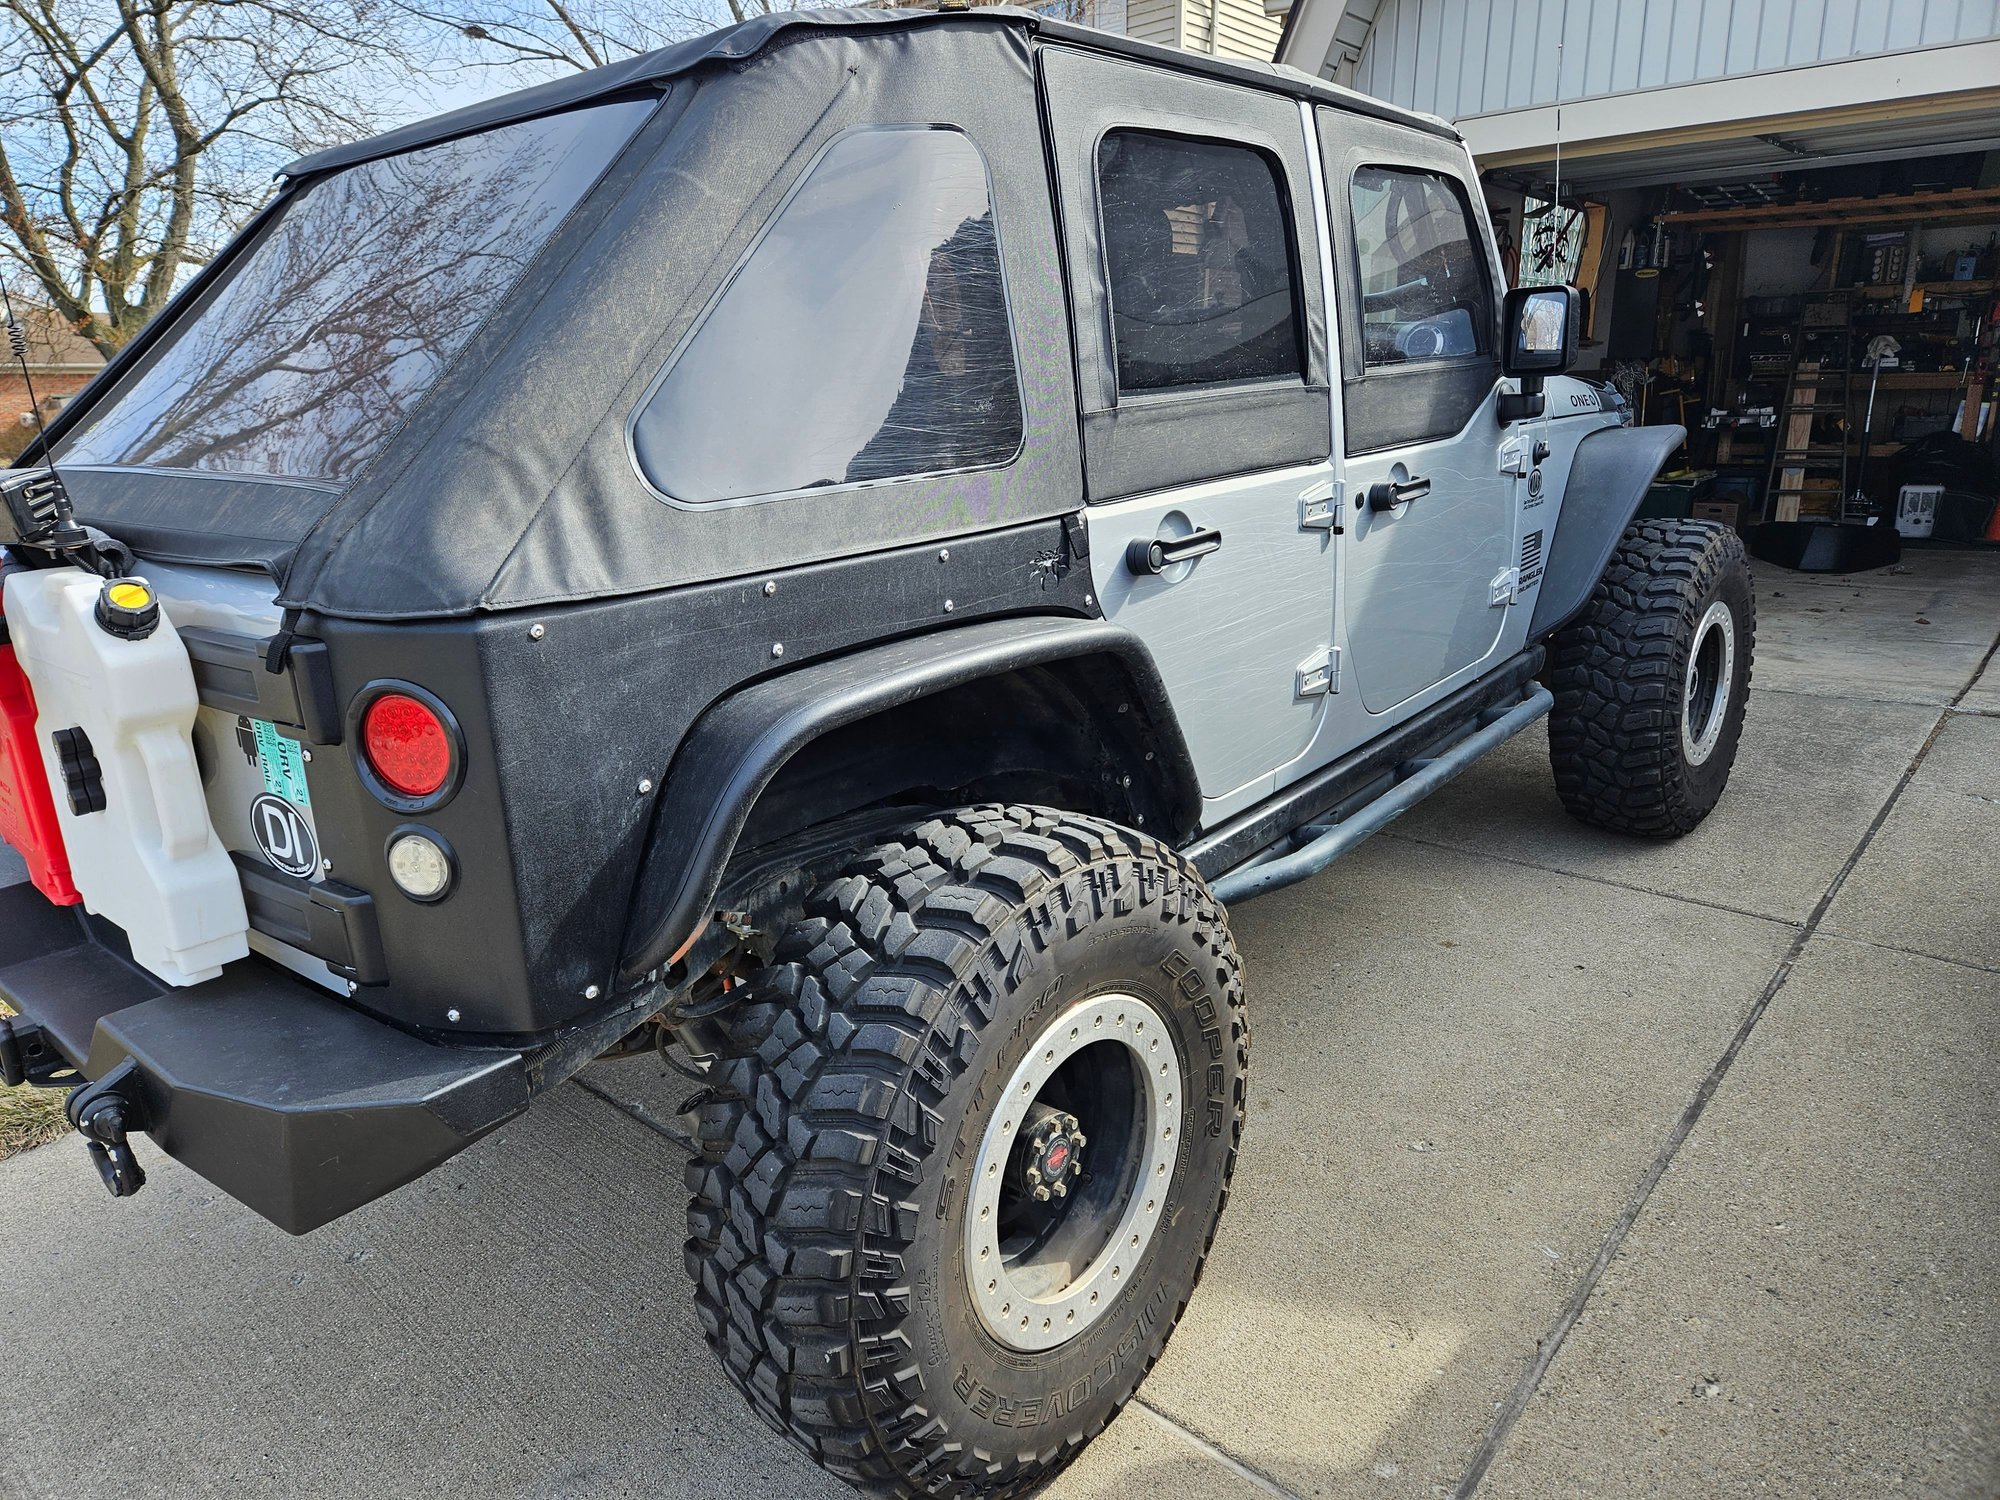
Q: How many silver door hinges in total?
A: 4